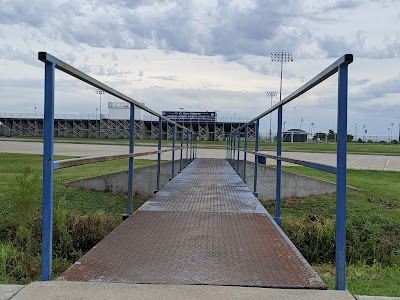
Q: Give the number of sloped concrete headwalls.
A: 2